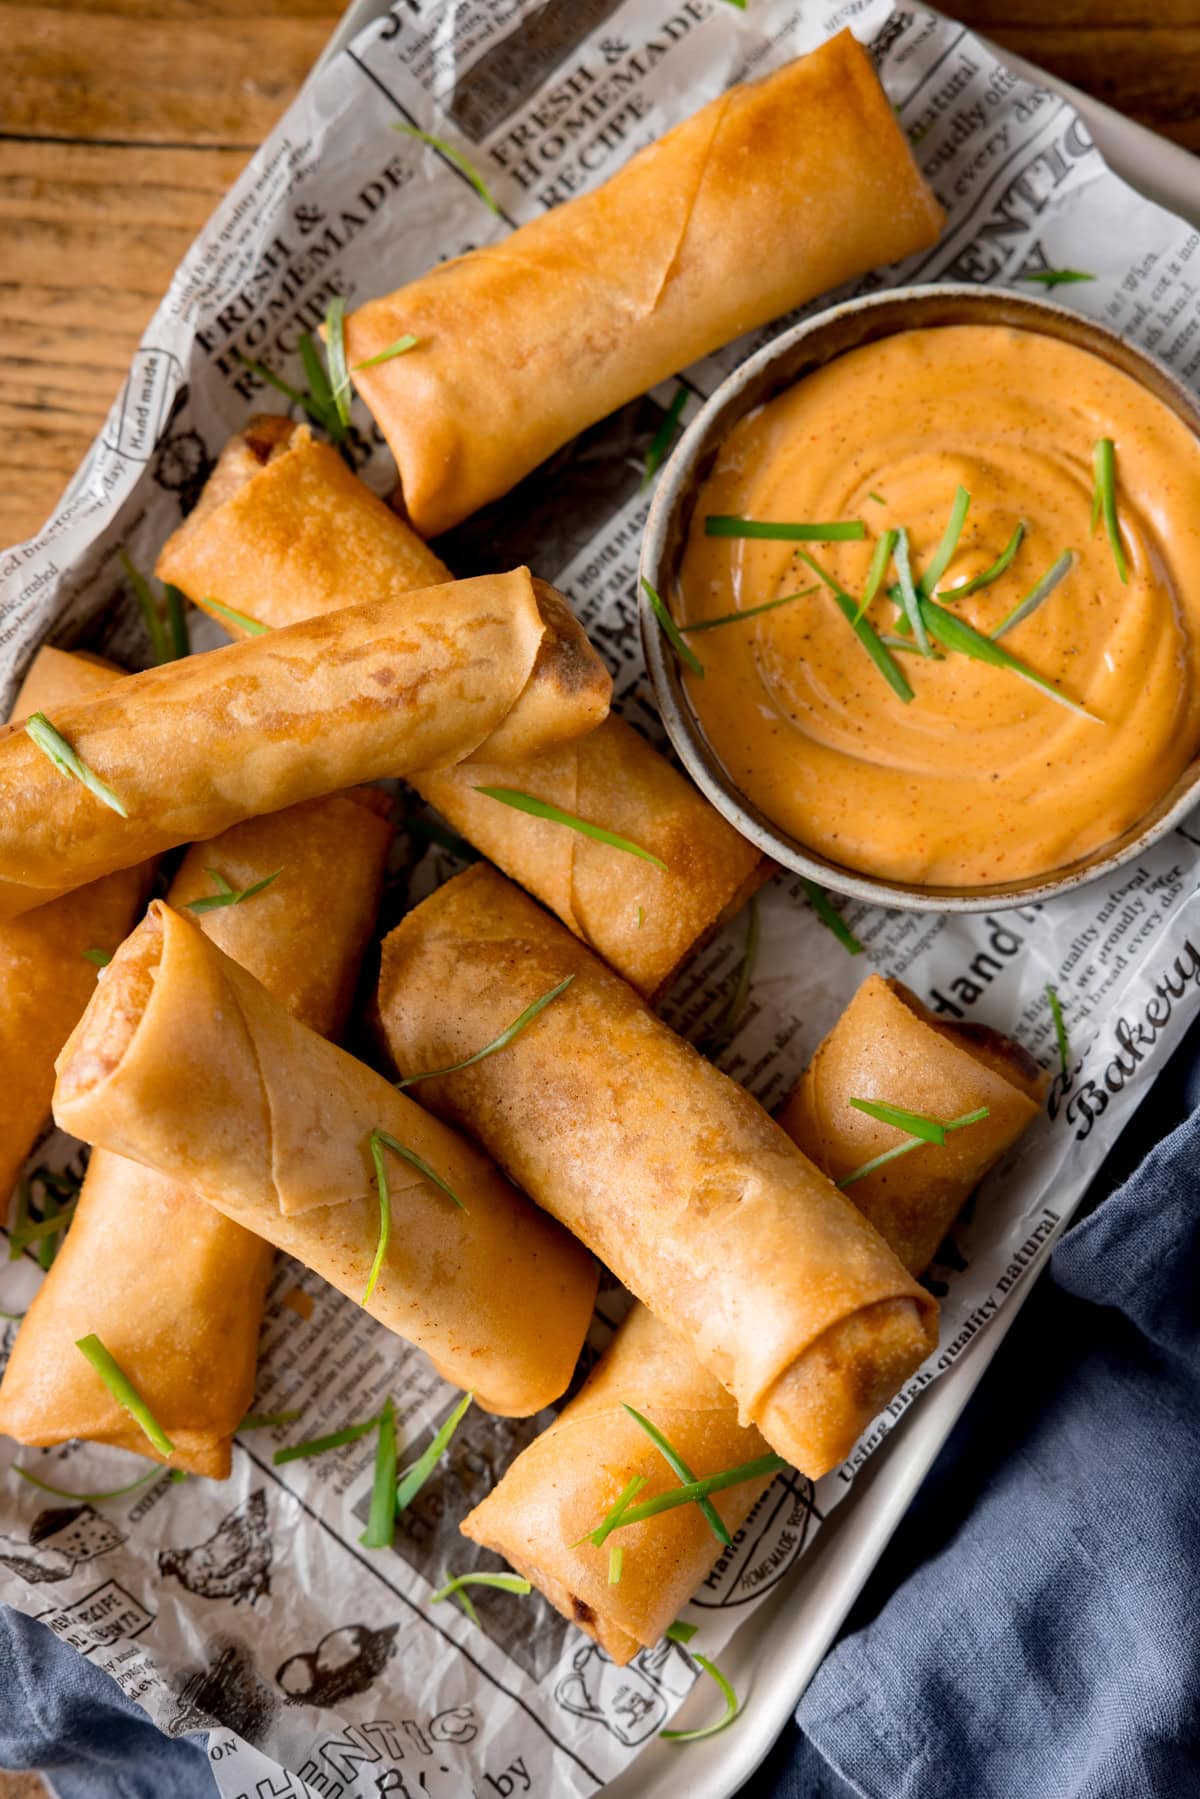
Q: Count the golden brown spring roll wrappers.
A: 8